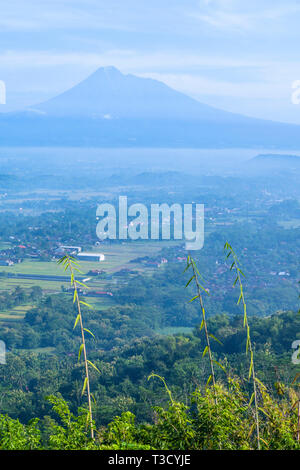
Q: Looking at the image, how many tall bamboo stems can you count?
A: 3